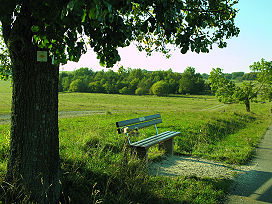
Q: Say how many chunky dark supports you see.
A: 2